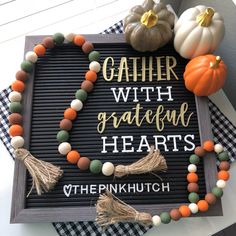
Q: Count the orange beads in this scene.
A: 12